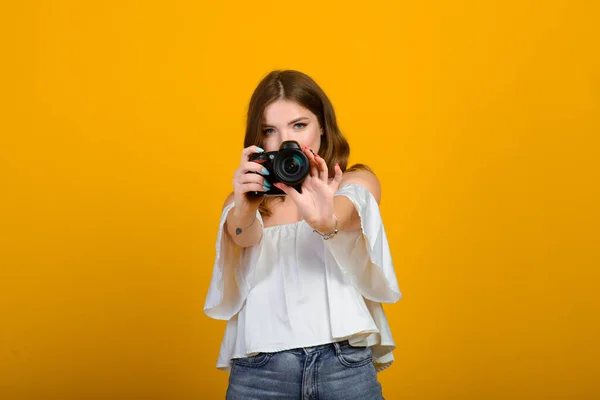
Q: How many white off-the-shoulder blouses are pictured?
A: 1